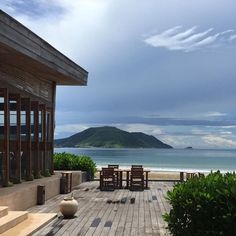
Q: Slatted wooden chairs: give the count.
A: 4